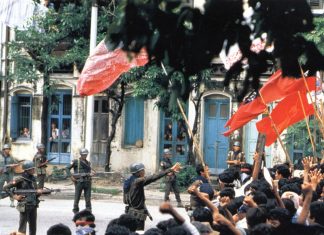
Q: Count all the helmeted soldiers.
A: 7